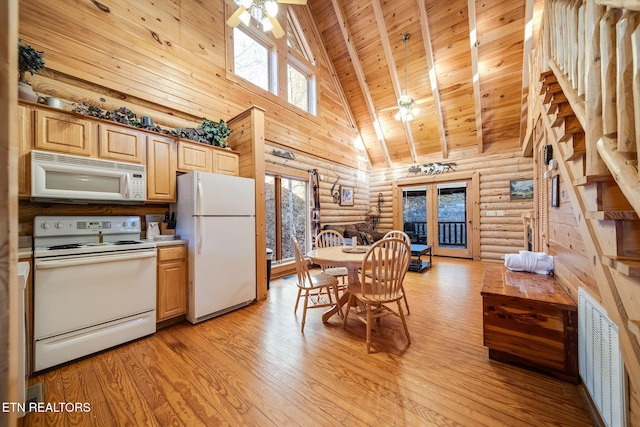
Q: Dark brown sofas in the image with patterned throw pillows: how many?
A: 1